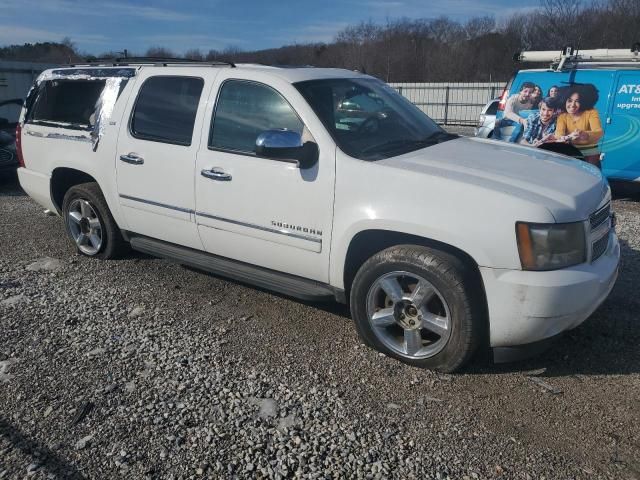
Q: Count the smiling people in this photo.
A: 5